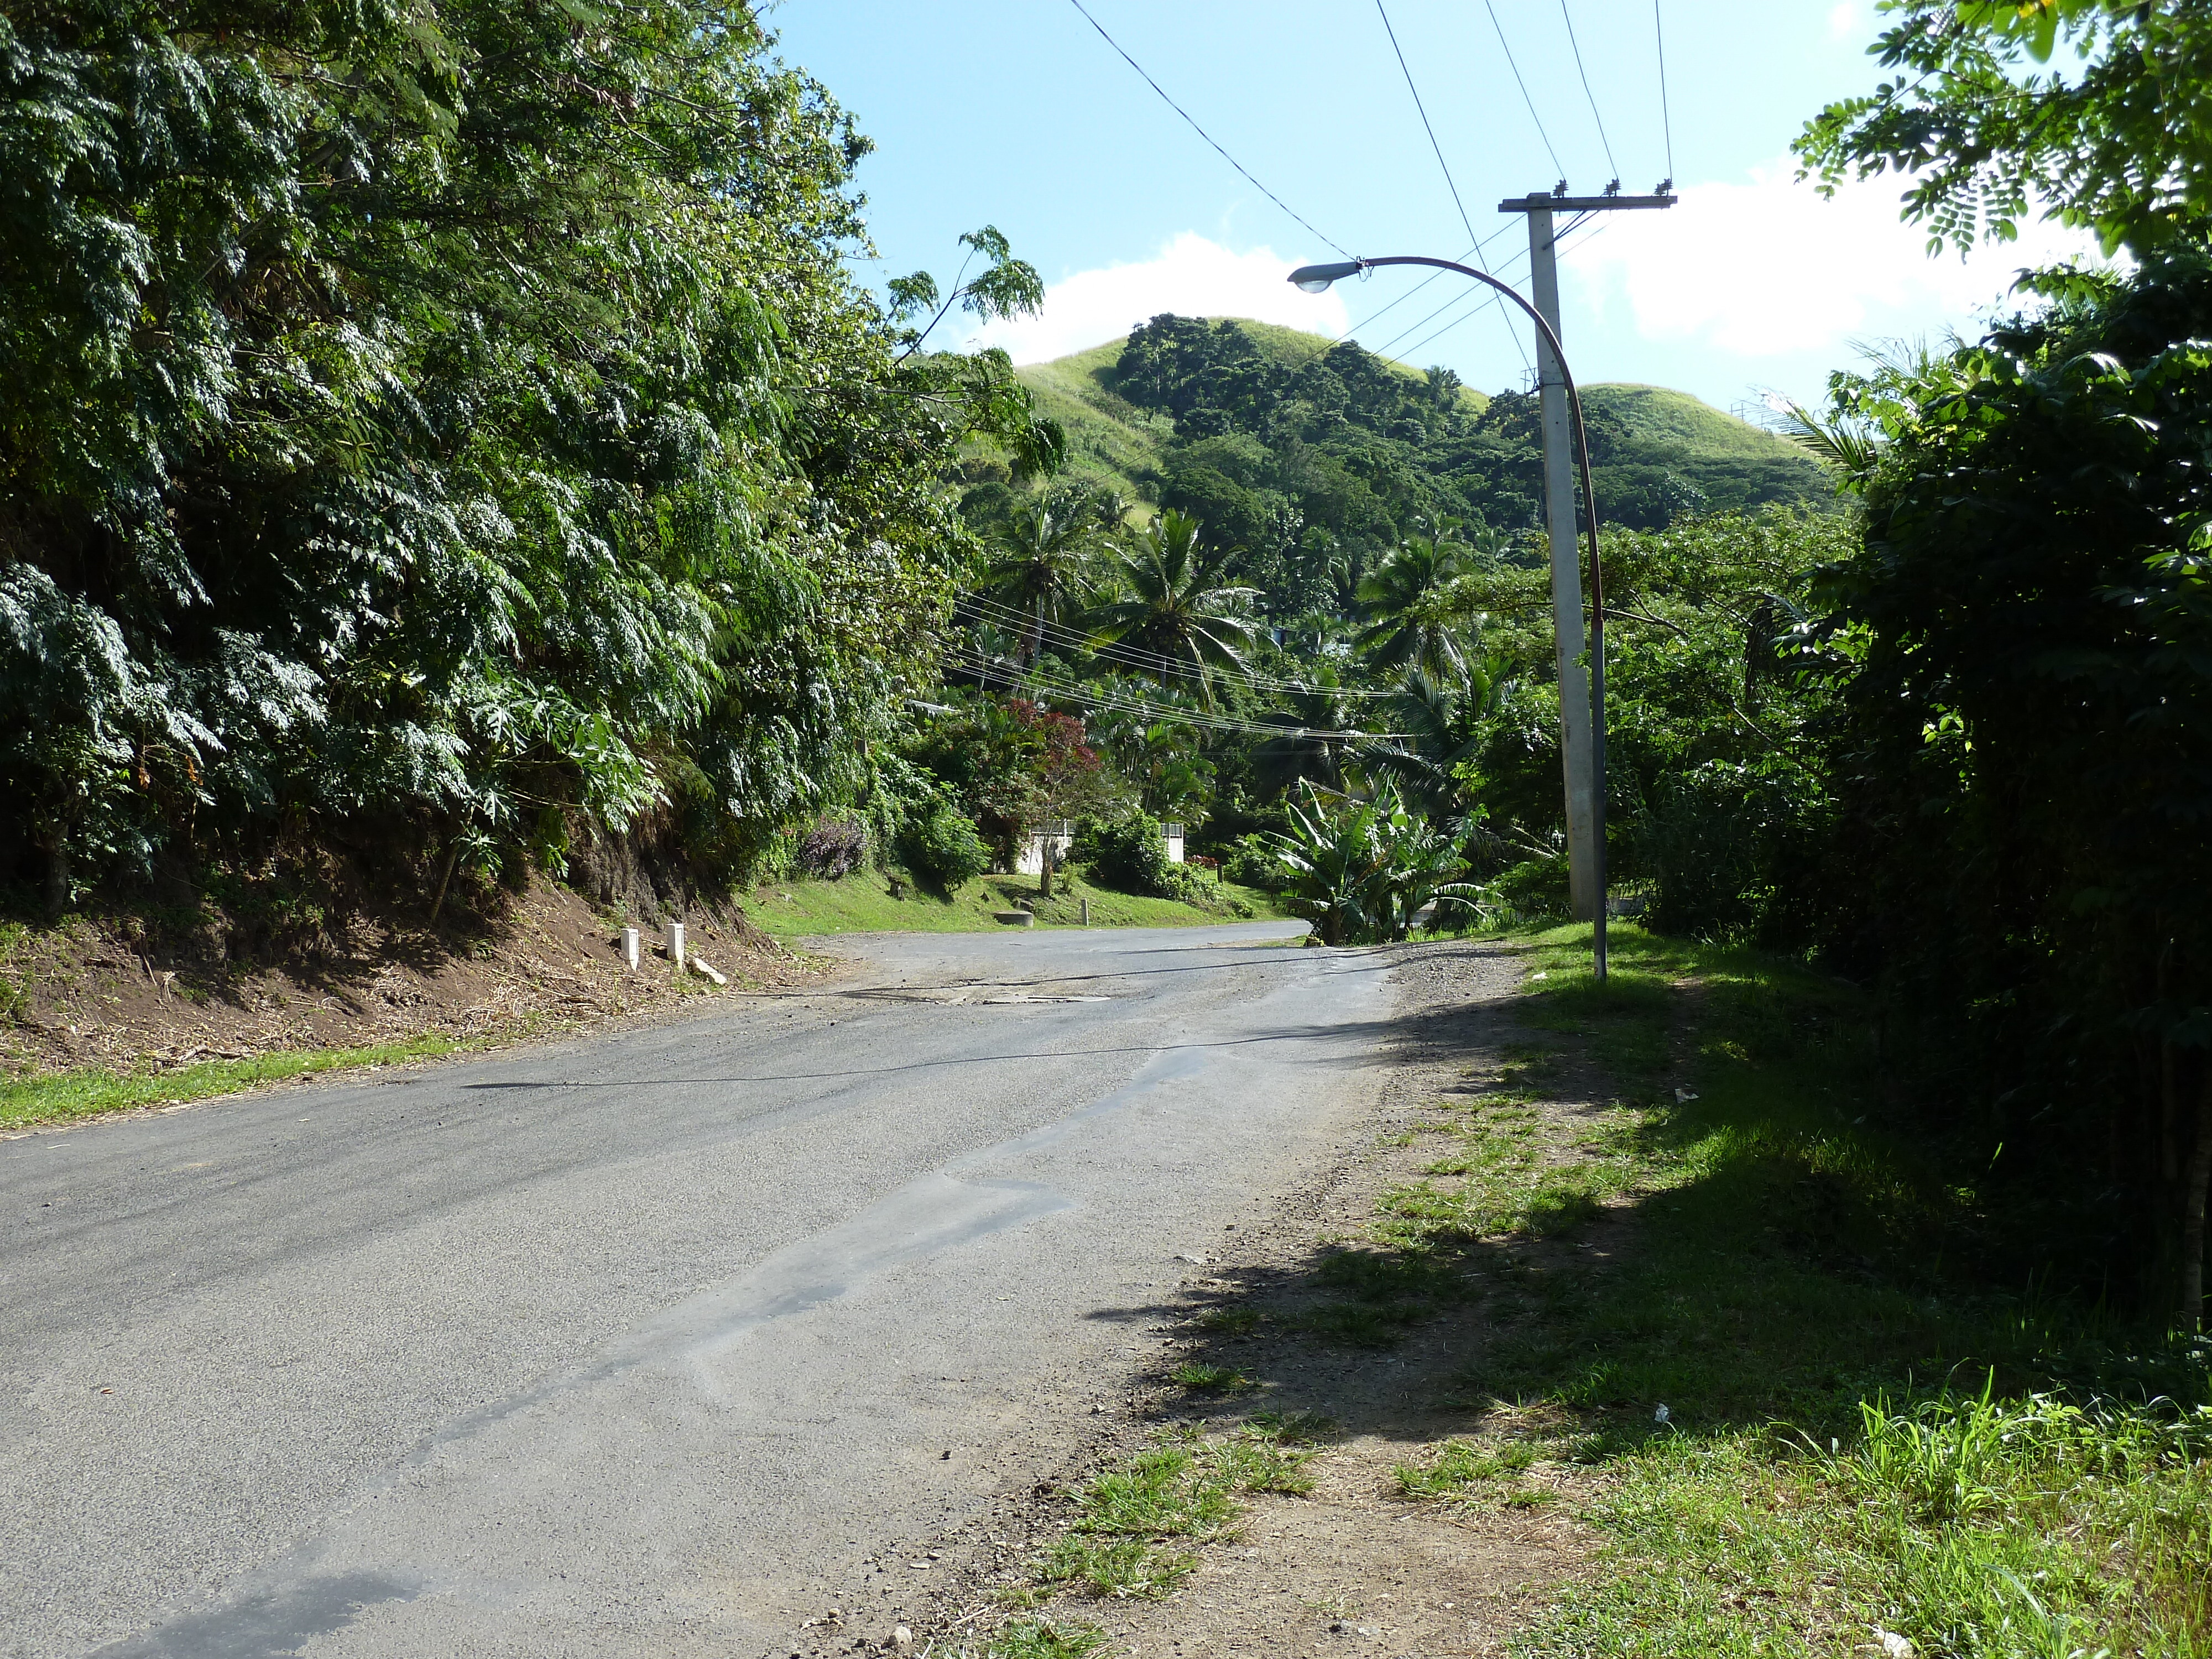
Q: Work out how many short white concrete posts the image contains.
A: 2